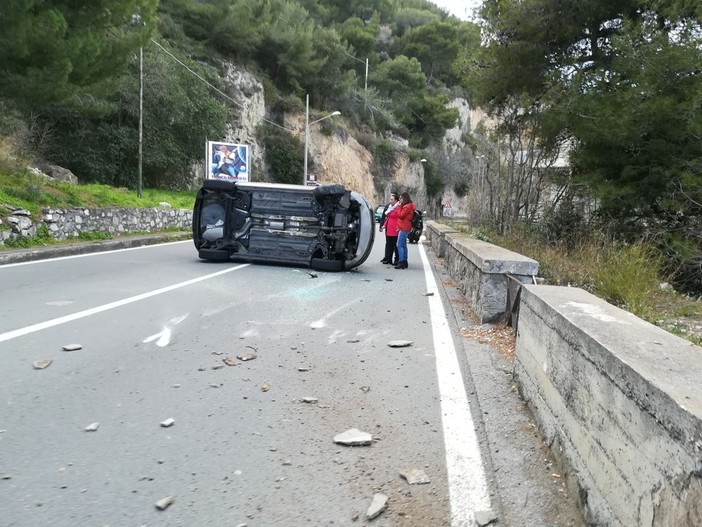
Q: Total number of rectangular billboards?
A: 1